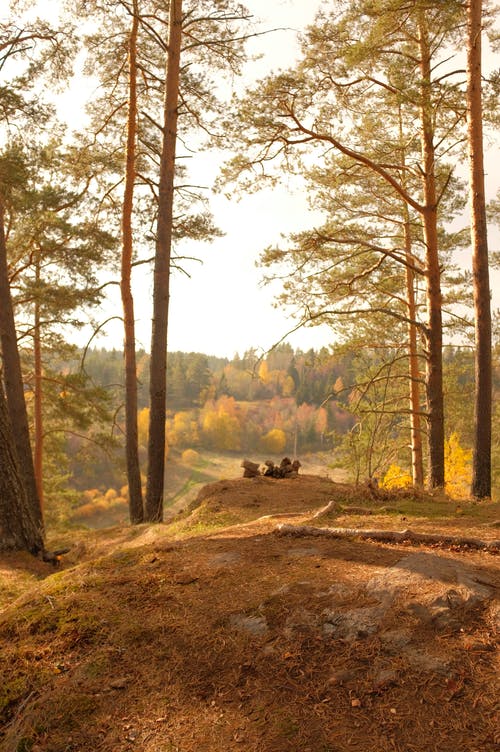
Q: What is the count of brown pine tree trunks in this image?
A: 8